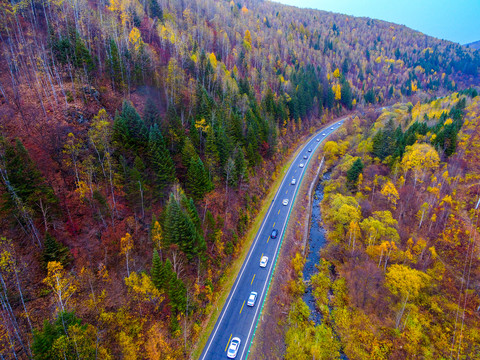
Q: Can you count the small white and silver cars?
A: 12